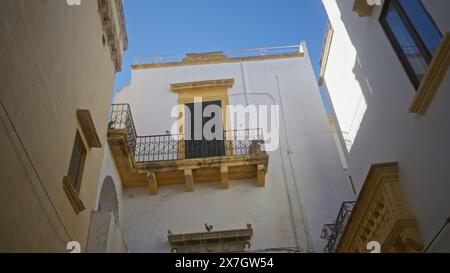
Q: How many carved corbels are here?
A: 4